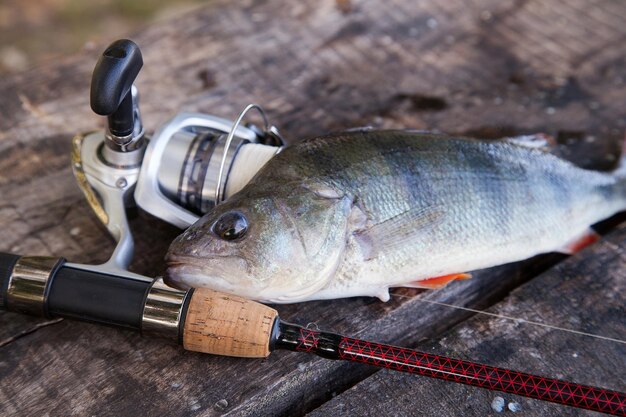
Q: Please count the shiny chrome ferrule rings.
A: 2